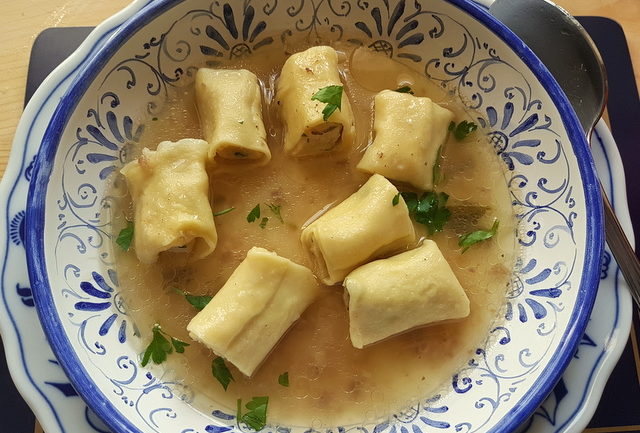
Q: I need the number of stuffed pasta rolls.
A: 7